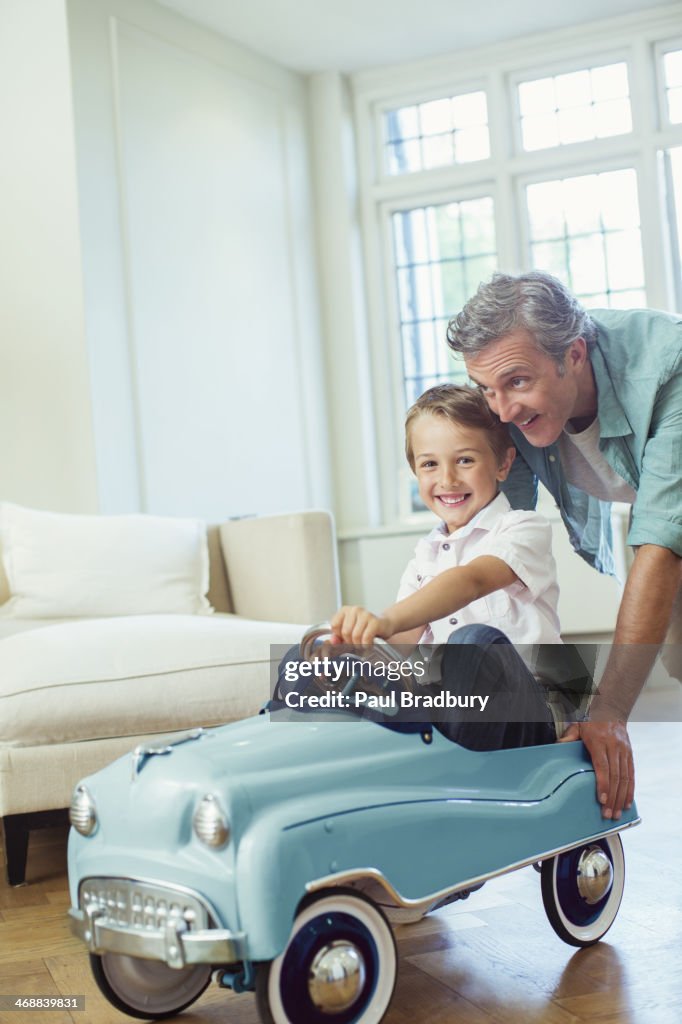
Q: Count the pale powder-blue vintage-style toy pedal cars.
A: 1